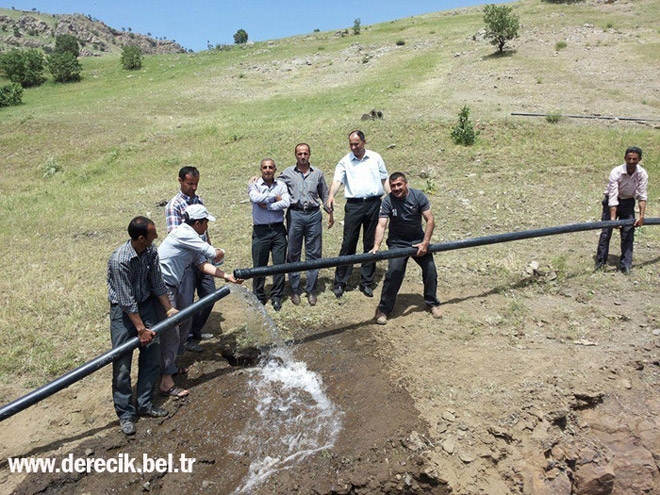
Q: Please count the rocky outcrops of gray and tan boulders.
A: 1